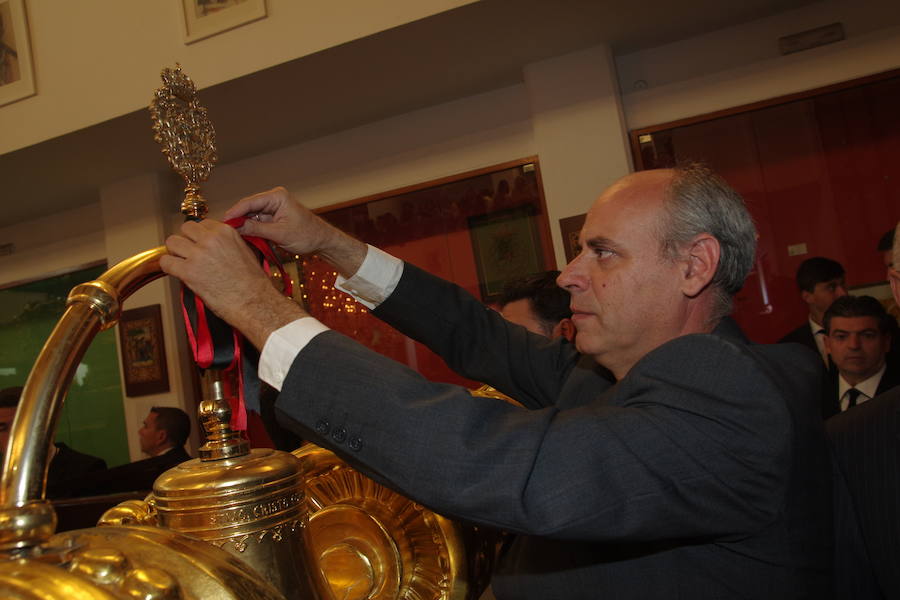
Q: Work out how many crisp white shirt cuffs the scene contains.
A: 2